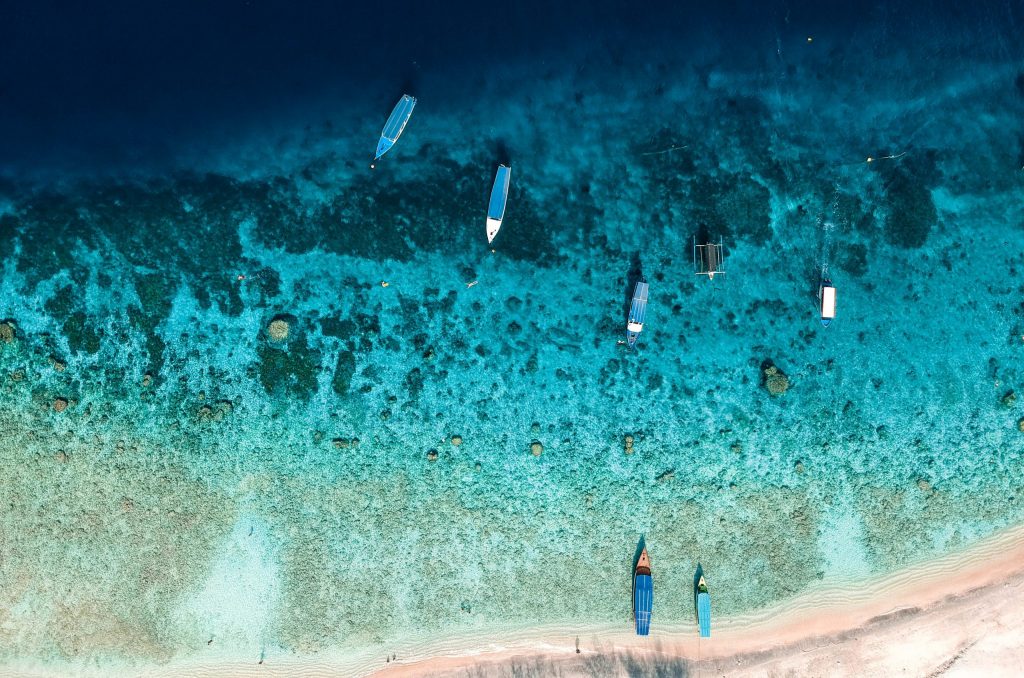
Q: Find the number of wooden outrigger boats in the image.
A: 1